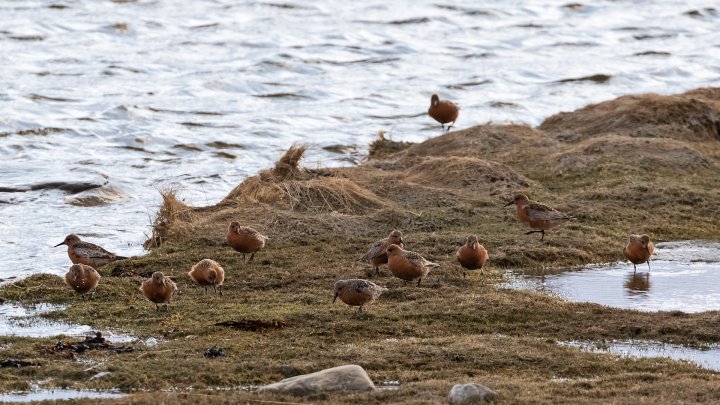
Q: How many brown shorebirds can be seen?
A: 12